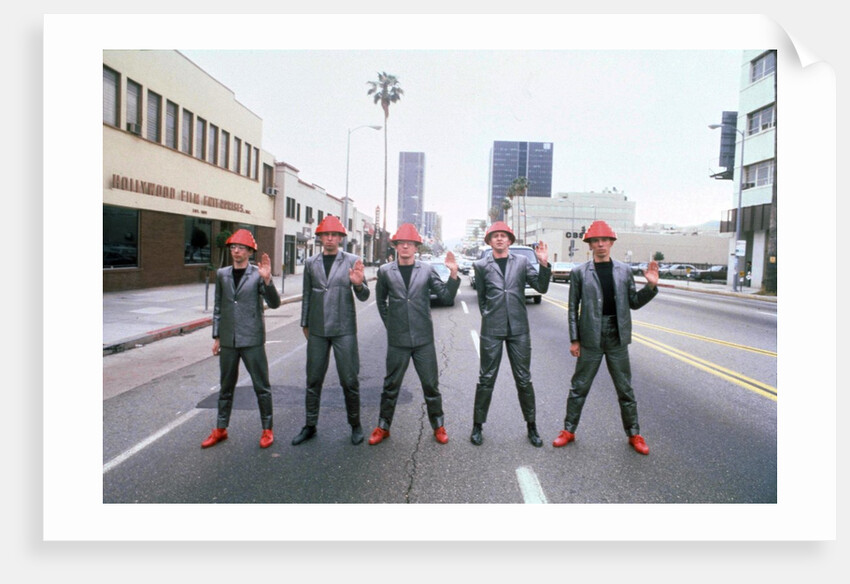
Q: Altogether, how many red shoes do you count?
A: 6